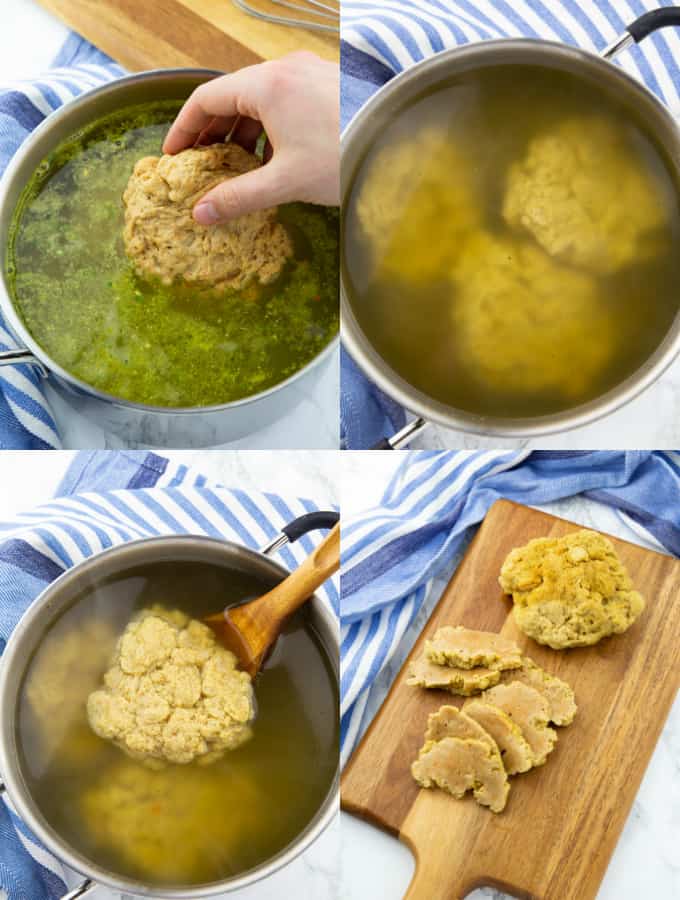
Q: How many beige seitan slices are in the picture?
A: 7